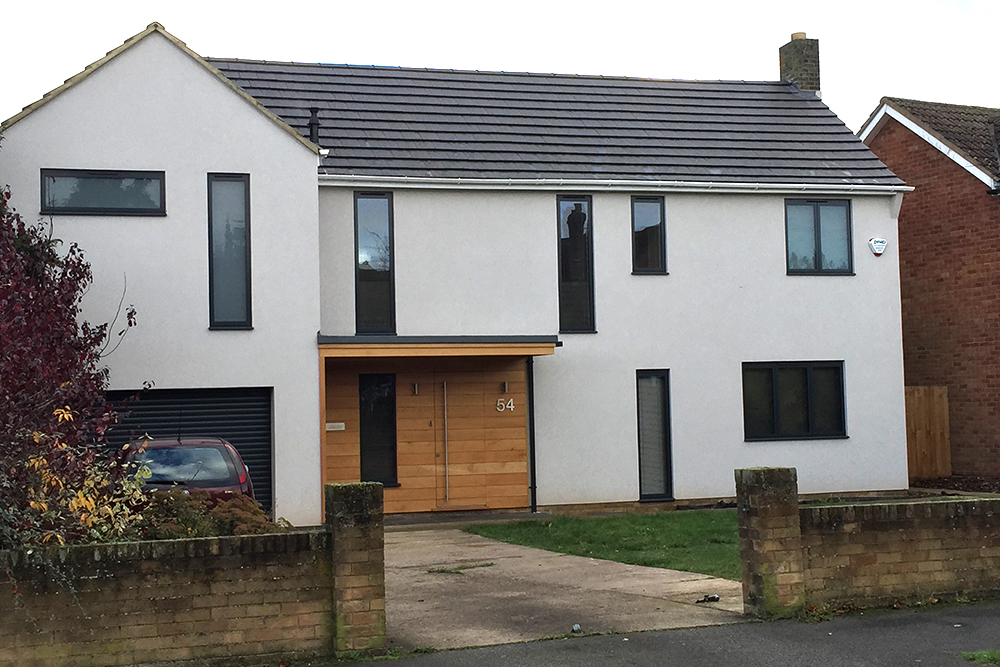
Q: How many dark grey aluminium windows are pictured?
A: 9